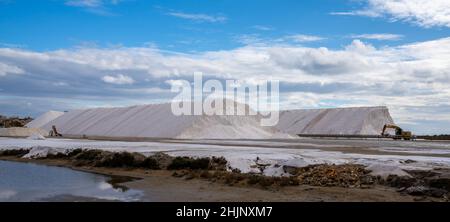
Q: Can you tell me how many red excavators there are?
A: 0